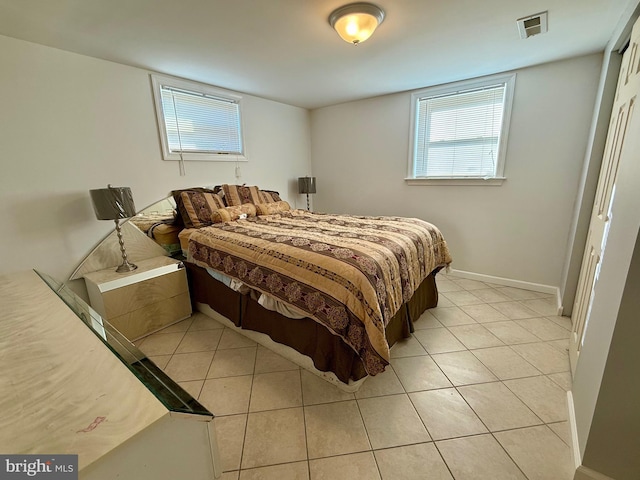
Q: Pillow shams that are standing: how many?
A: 3